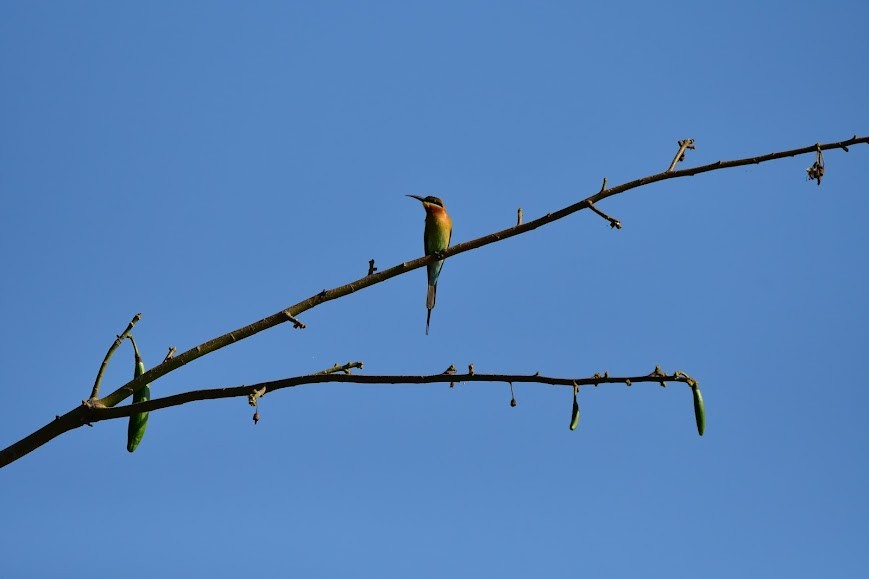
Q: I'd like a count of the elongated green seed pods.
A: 3